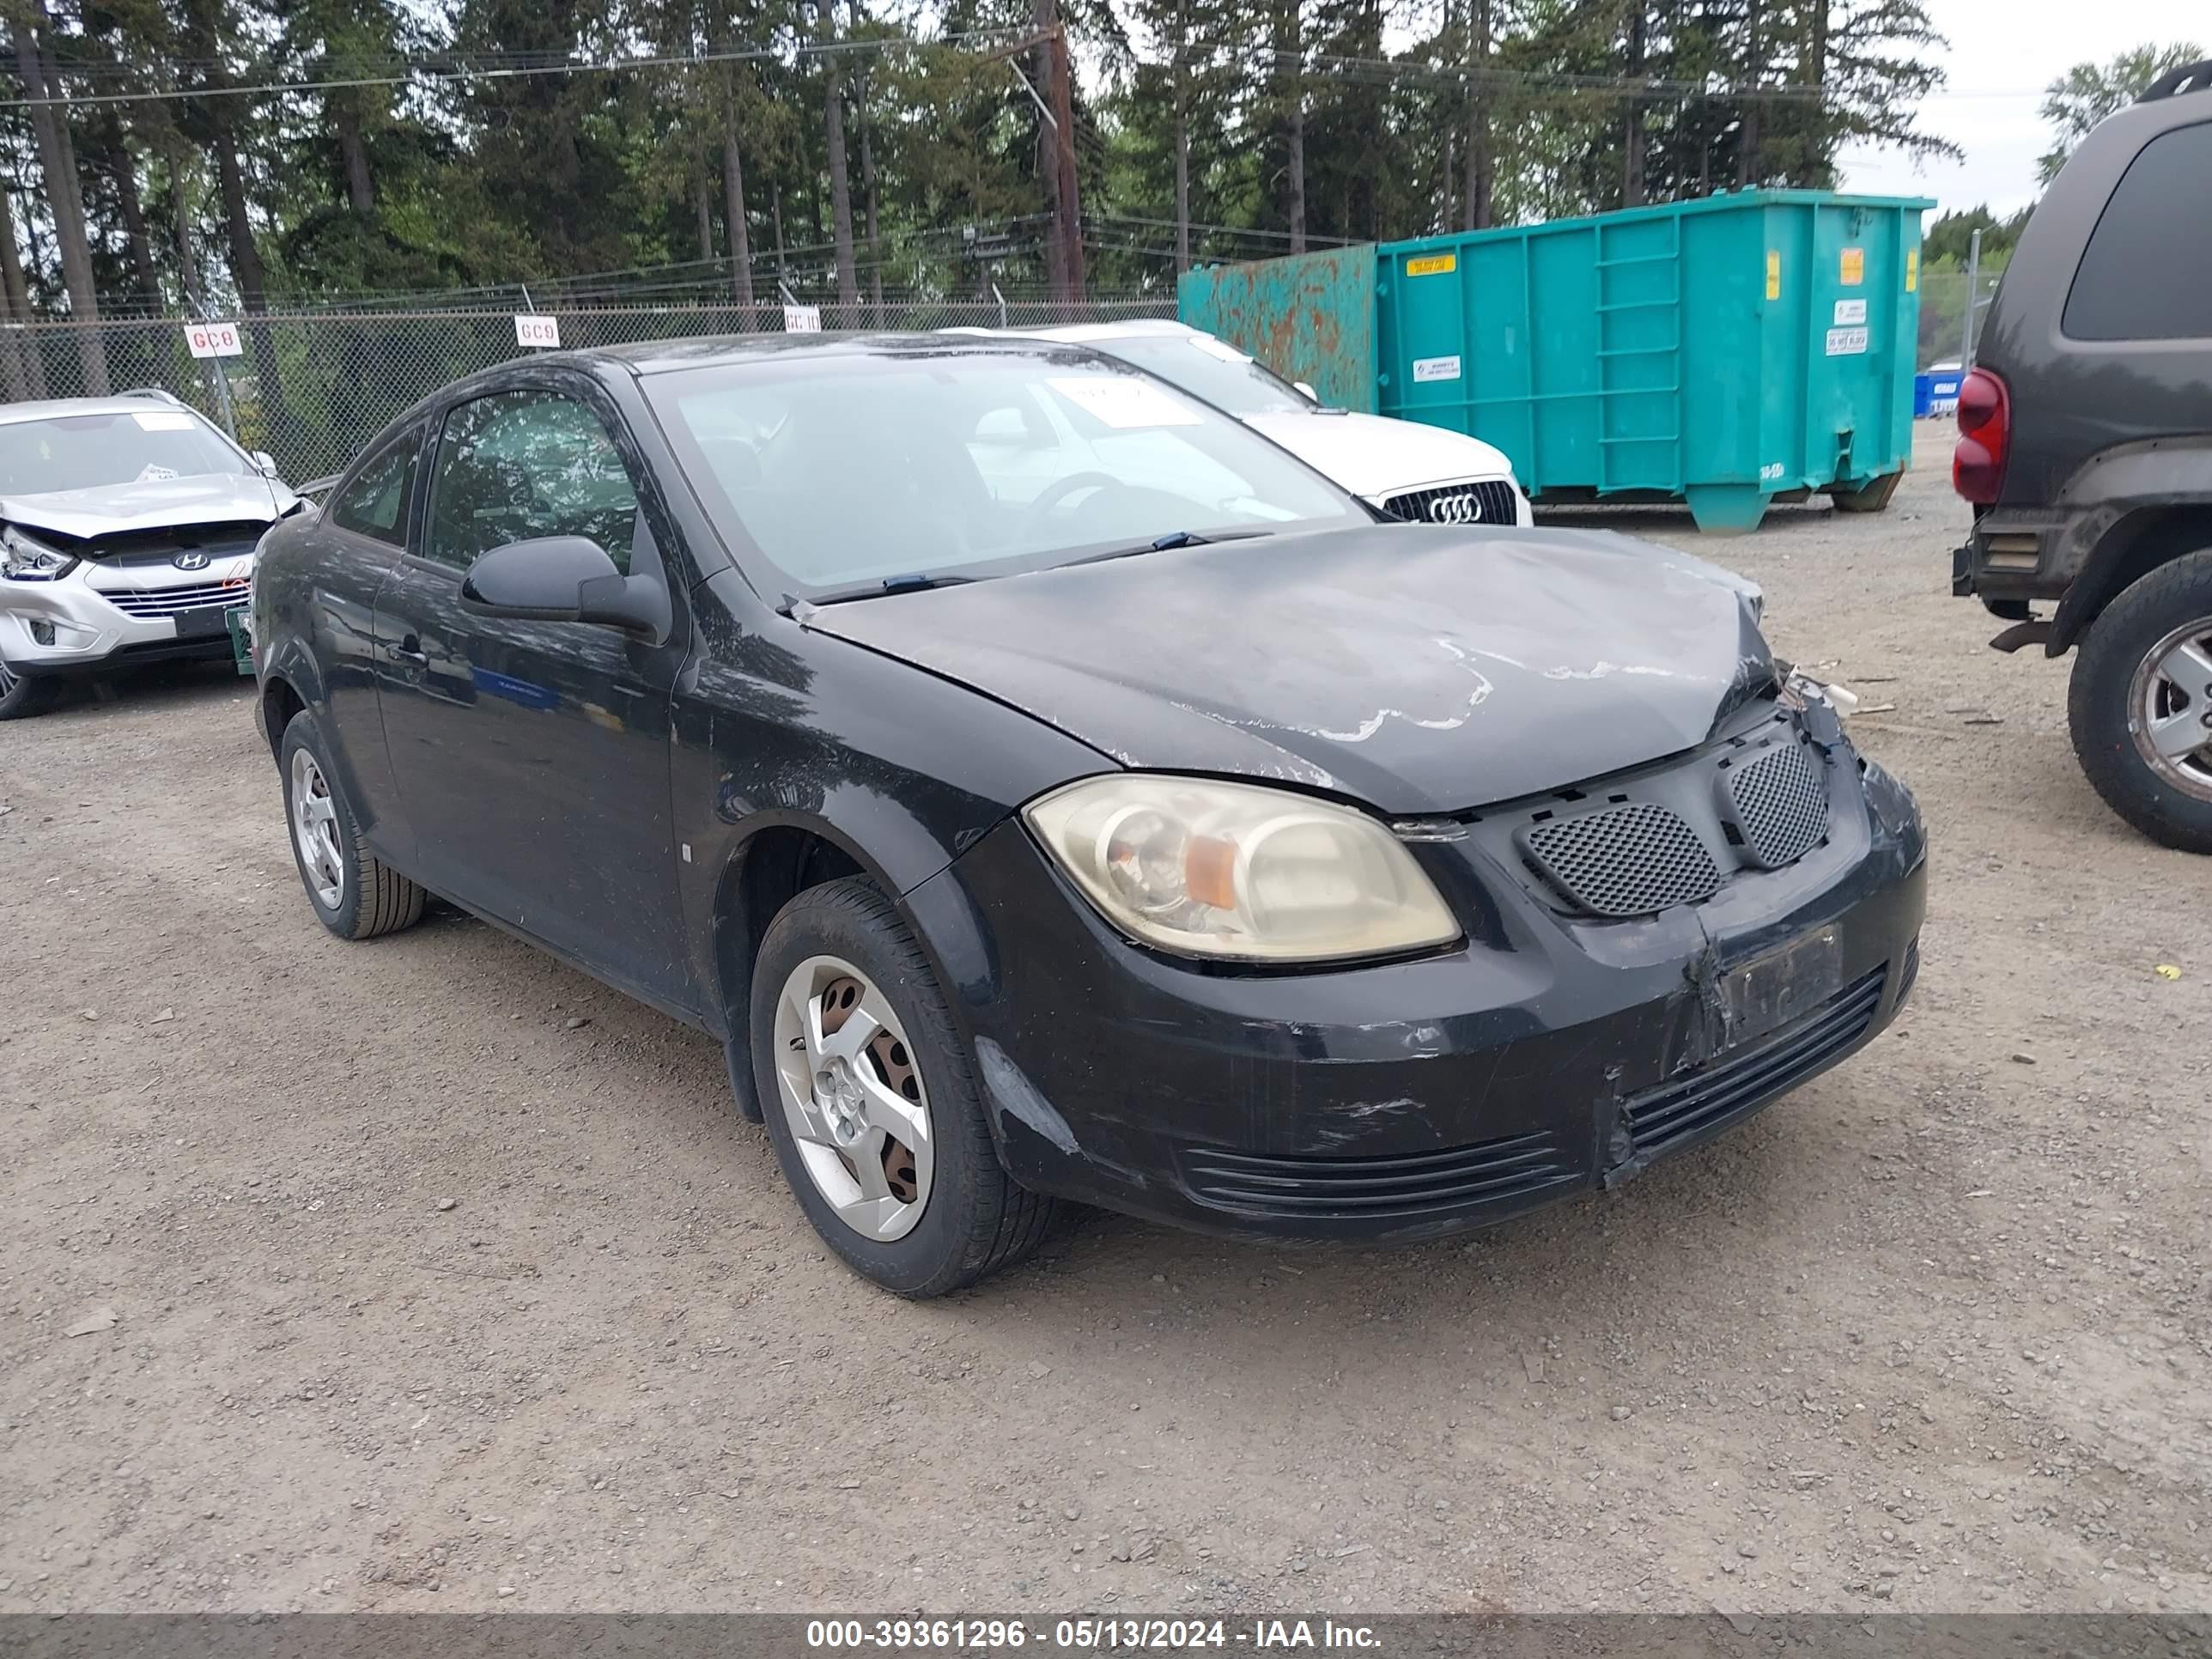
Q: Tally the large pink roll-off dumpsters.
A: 0